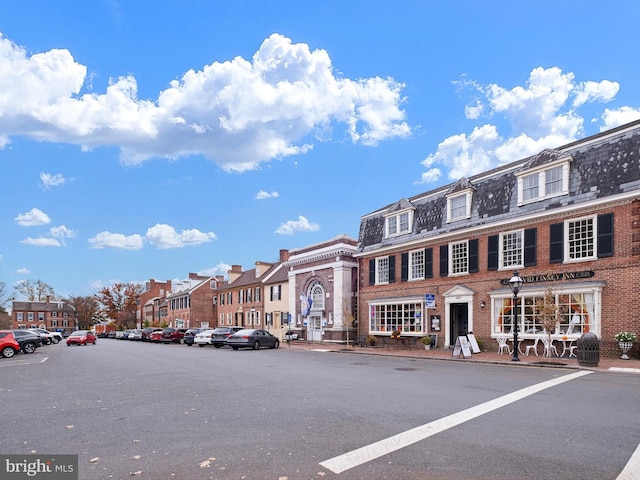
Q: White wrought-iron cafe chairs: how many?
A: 4